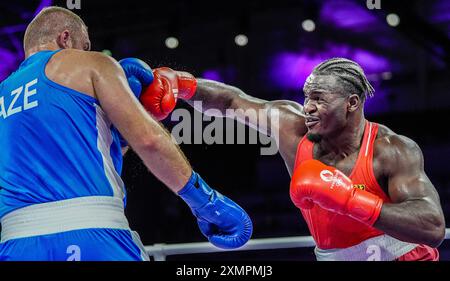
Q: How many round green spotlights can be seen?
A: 1